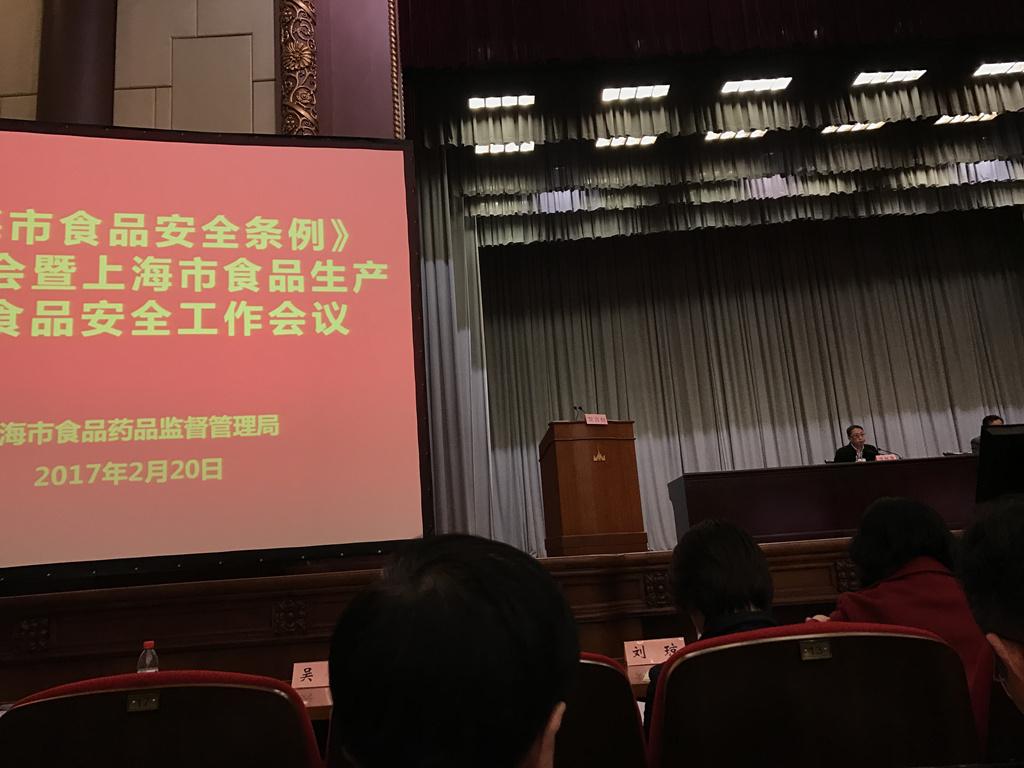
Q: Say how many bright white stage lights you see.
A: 10